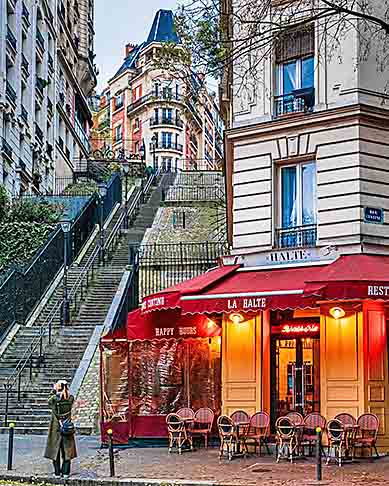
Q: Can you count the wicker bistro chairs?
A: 12